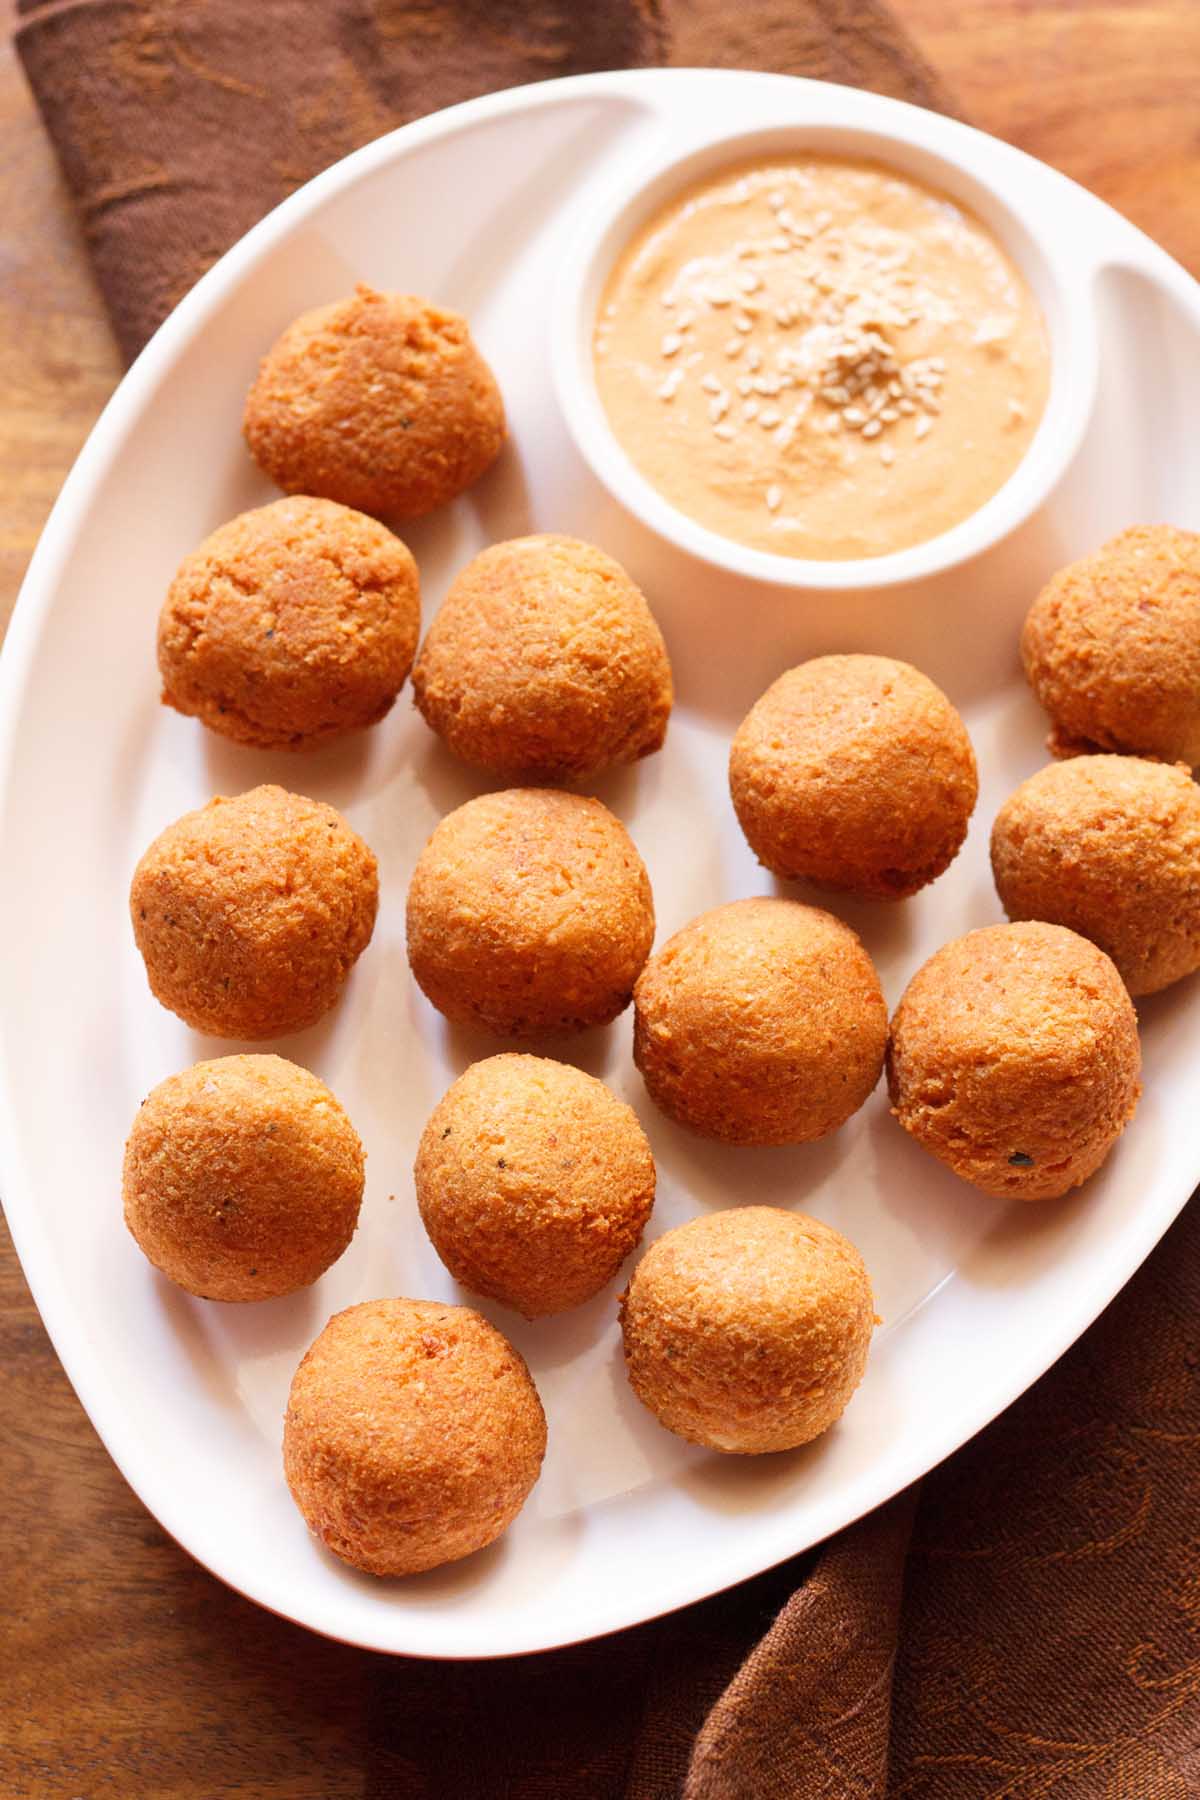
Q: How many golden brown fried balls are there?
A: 14